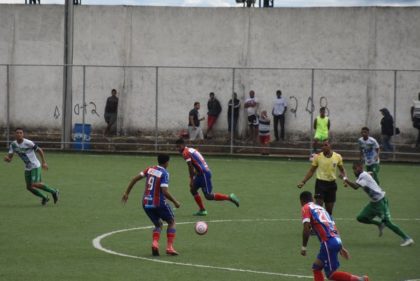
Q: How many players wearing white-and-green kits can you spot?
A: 3